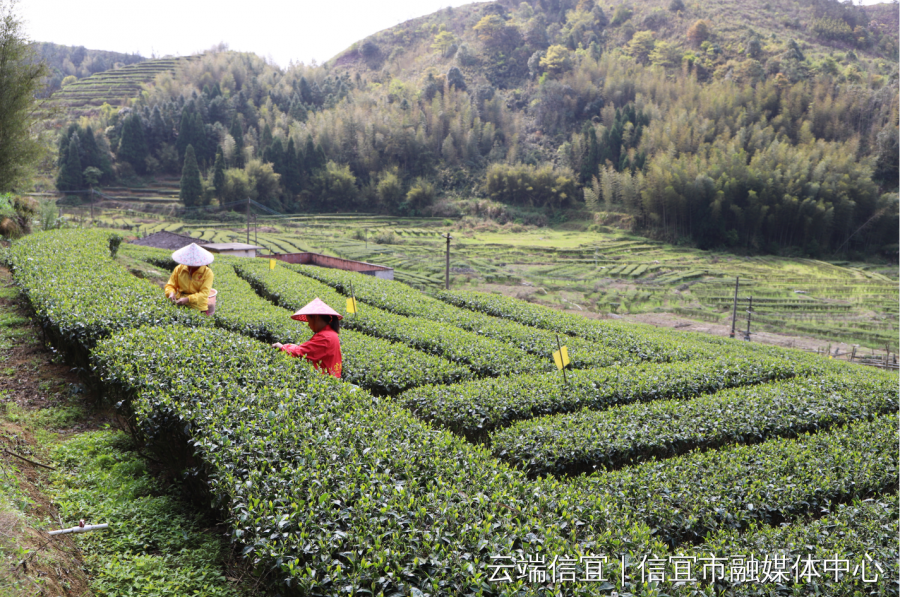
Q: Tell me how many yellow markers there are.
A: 3